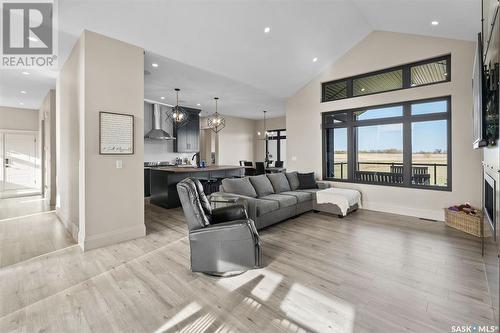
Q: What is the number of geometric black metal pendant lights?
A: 2